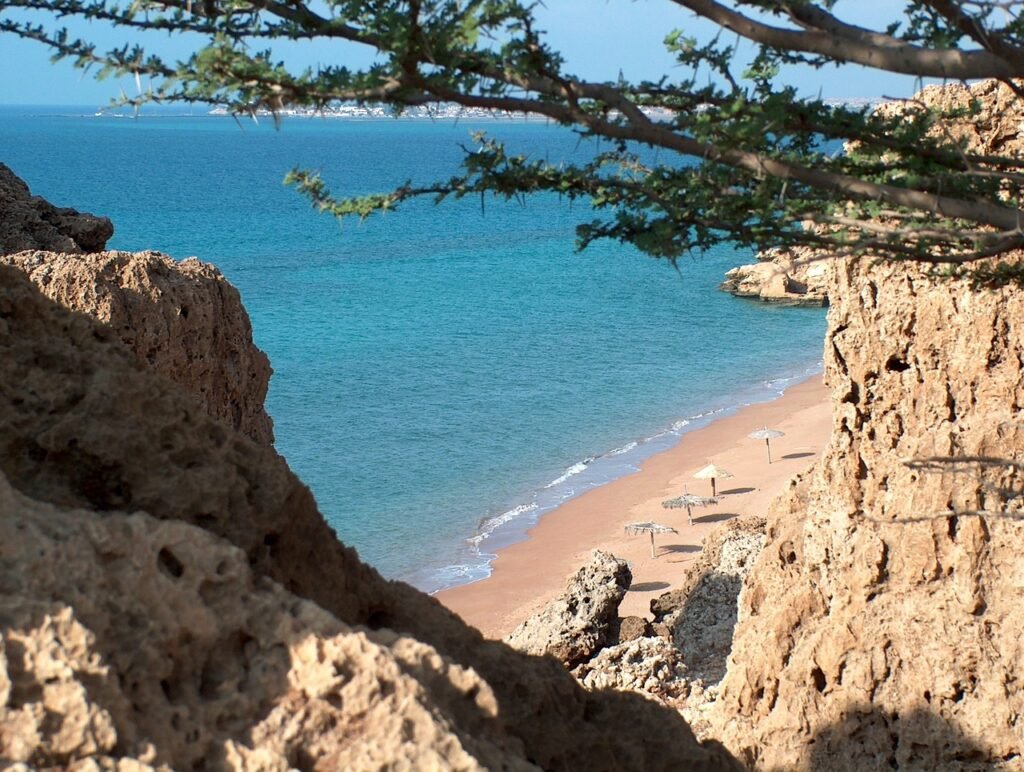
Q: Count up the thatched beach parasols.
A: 4